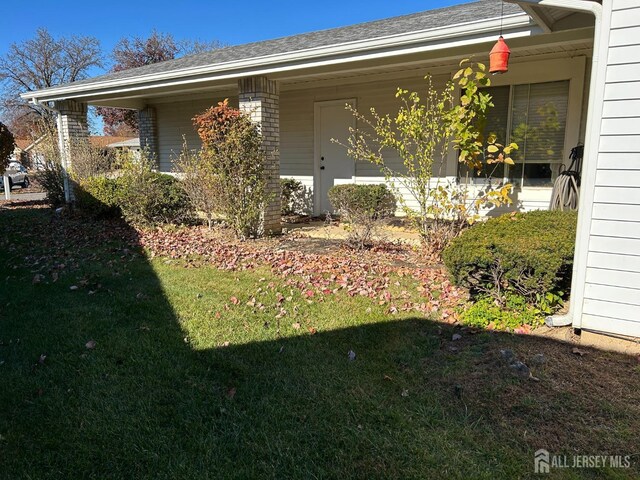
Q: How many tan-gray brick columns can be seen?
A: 3